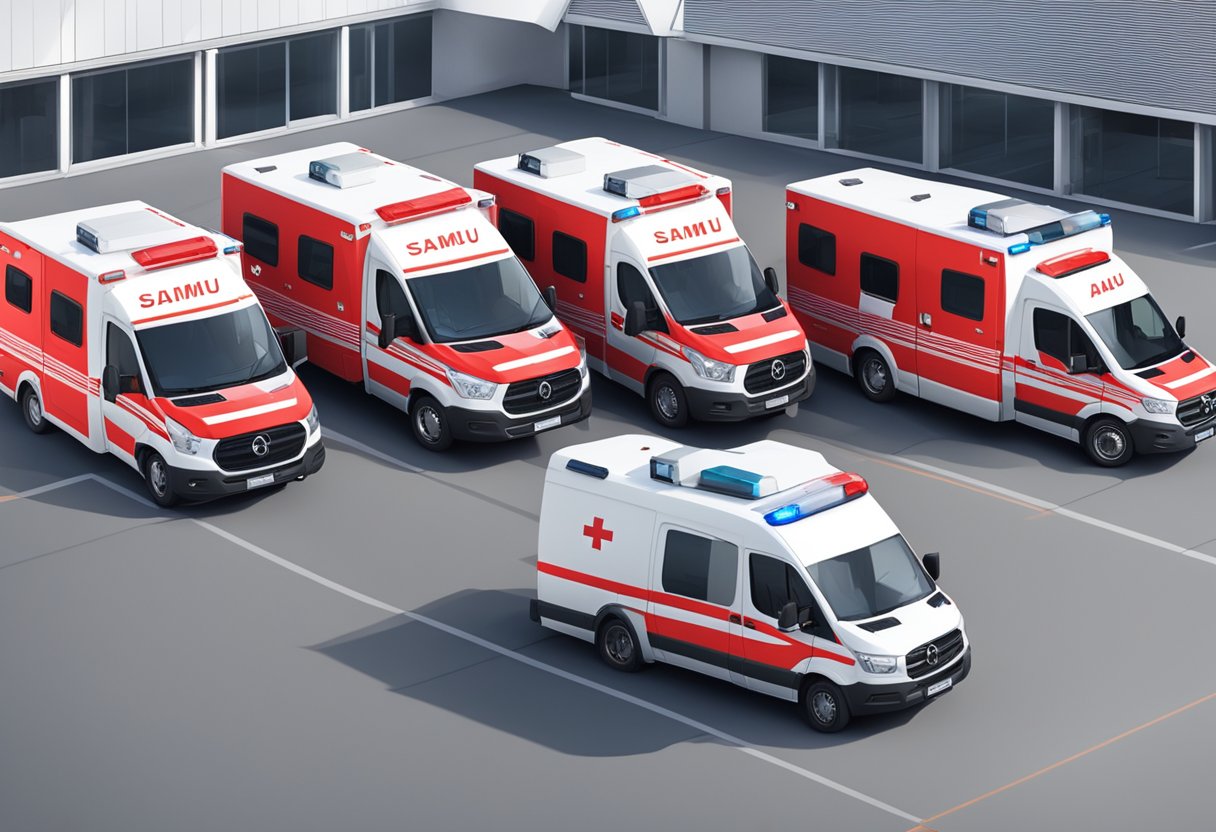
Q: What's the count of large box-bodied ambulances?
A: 4